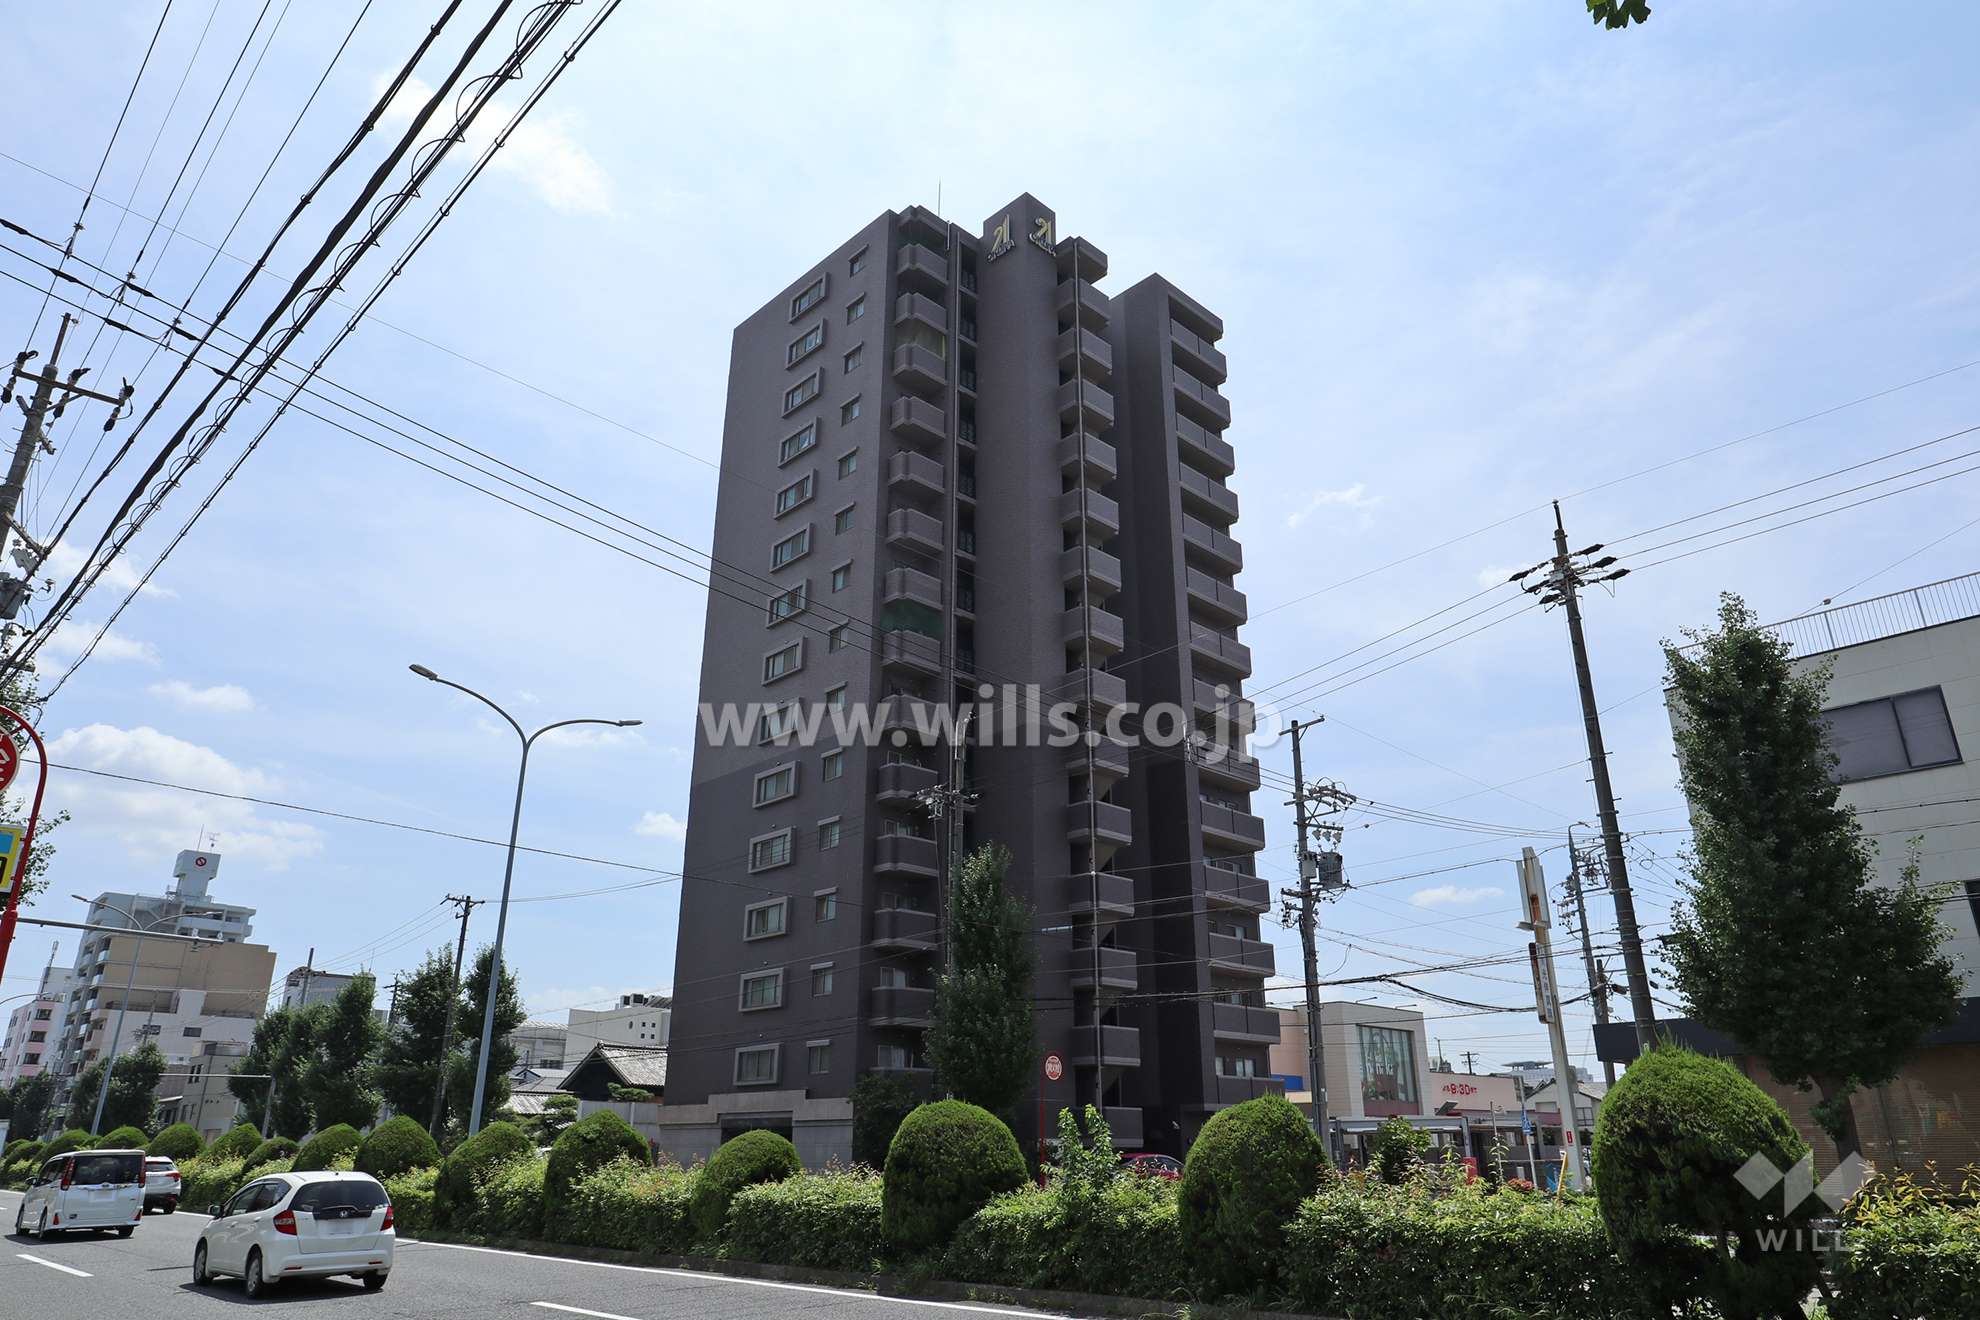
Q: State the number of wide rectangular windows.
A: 14